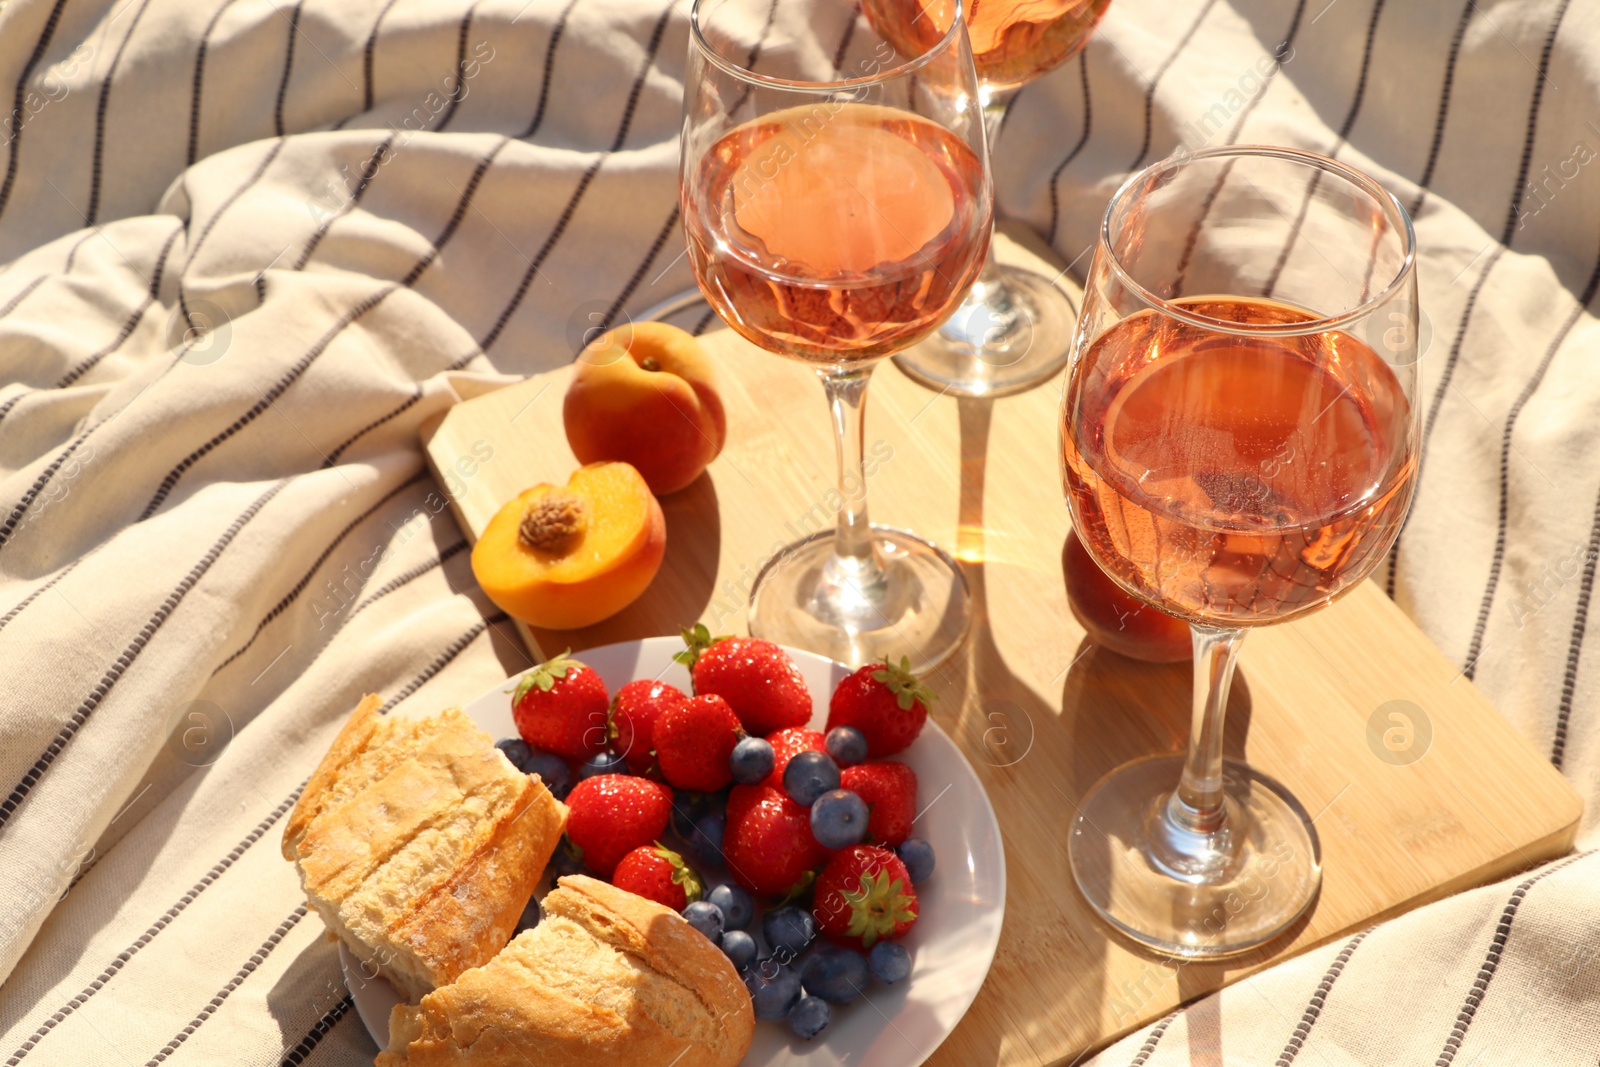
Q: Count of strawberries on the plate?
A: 11